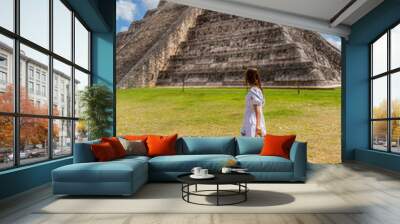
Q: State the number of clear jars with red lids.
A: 0